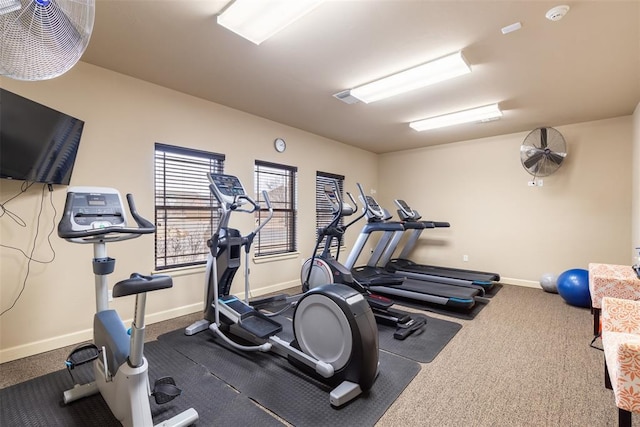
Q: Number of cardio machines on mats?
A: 5